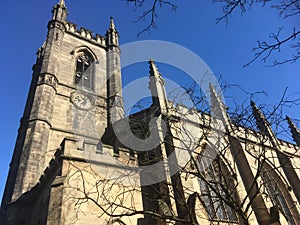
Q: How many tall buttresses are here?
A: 4